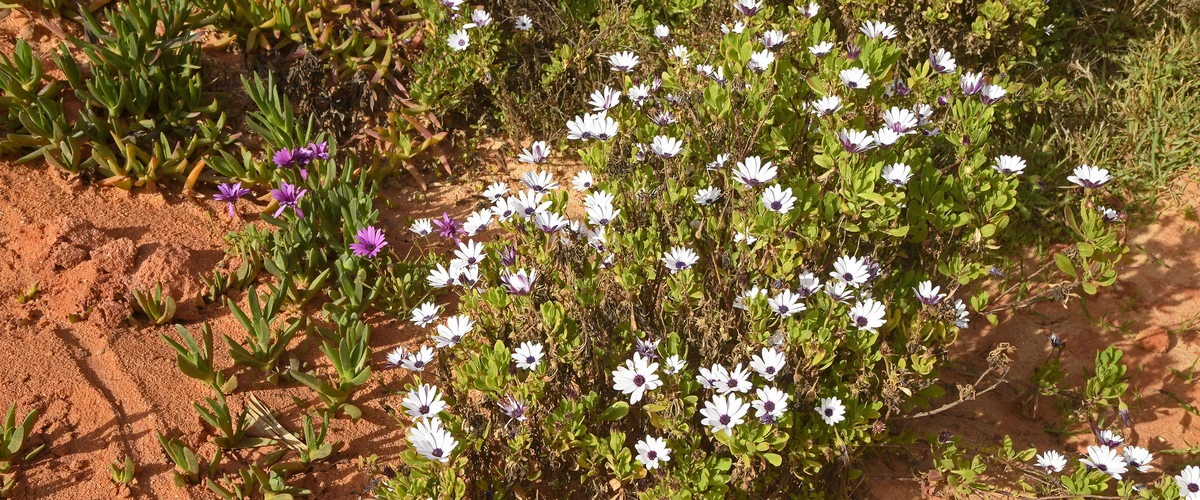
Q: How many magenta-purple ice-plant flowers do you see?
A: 7